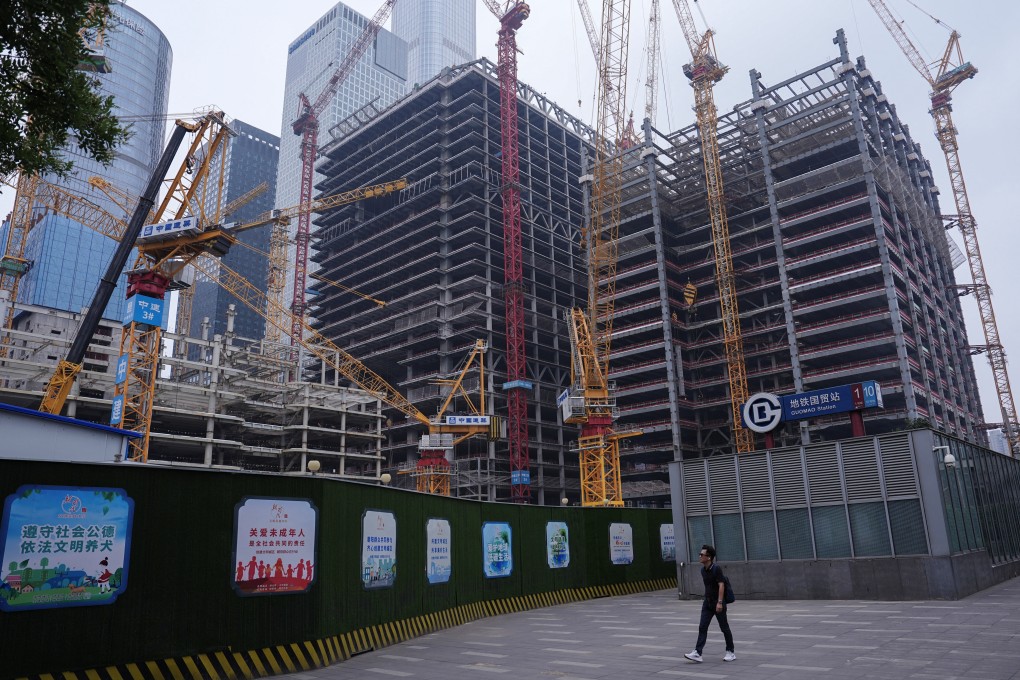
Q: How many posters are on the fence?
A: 8